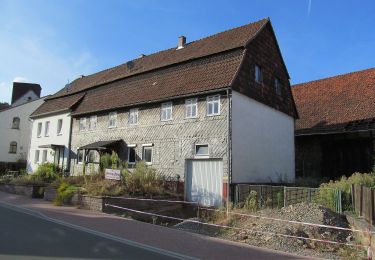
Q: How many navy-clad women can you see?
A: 0